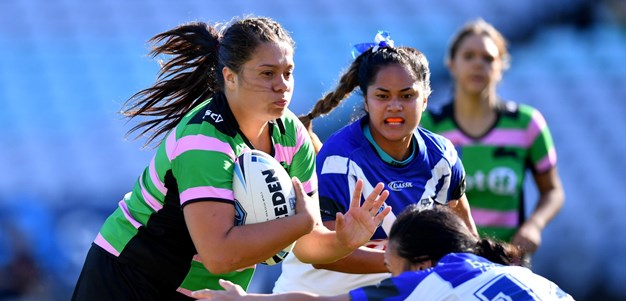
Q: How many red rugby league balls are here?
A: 0